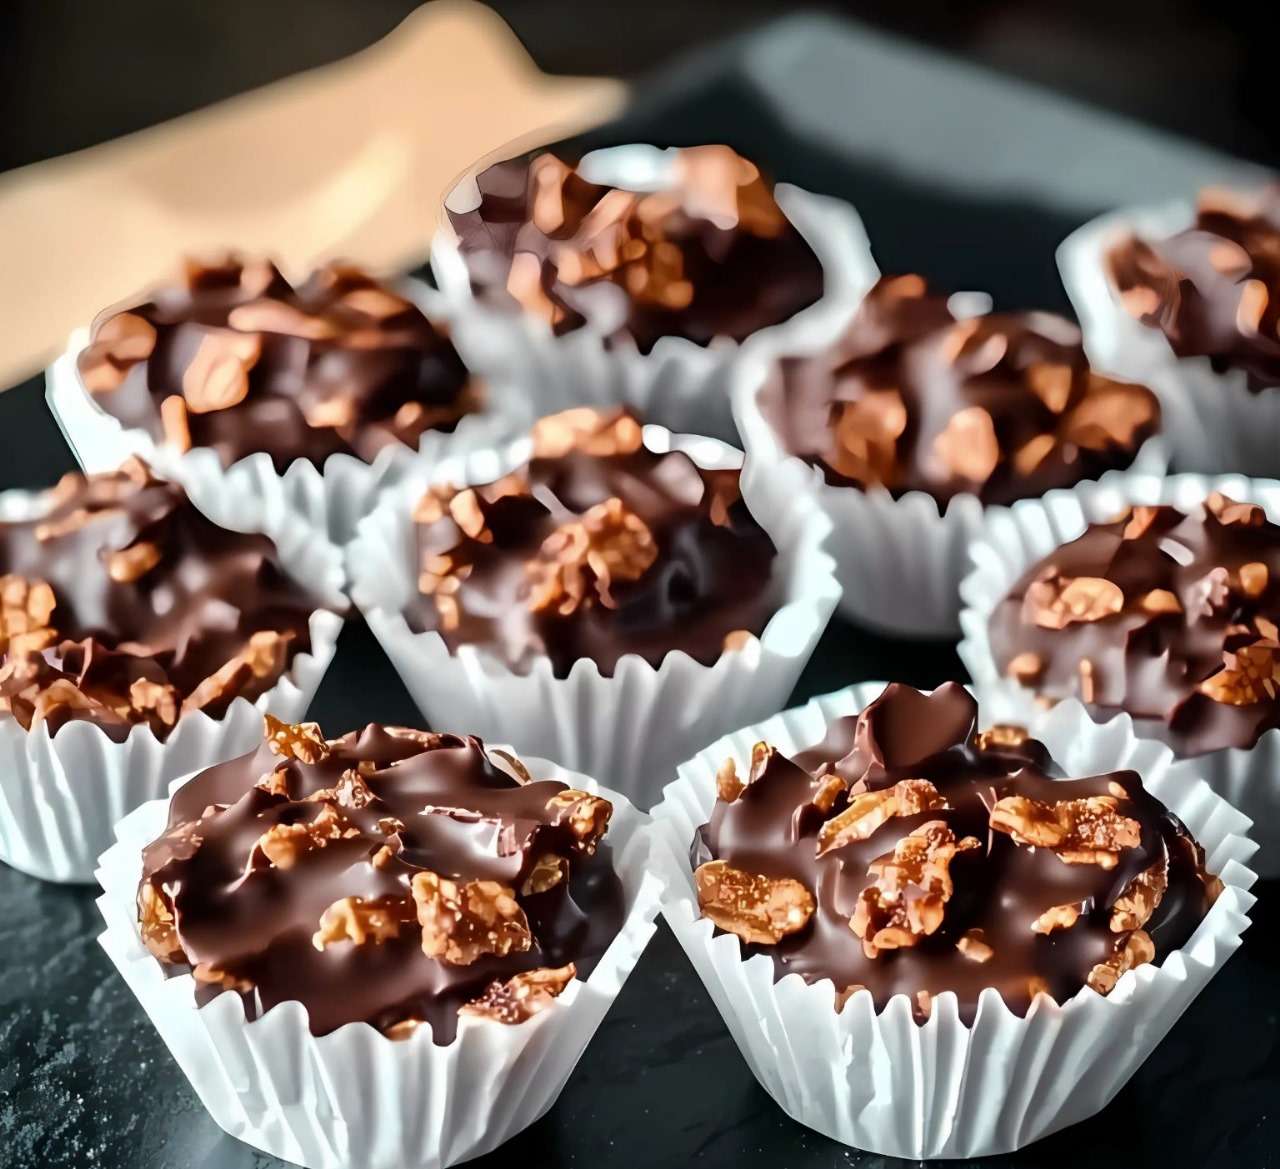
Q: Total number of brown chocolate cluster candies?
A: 9